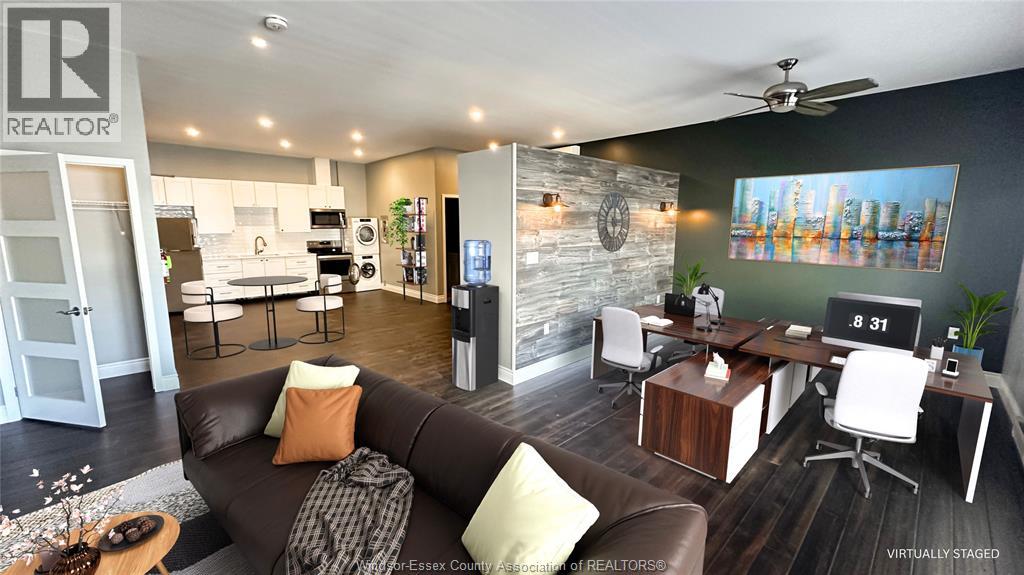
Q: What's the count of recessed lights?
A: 9